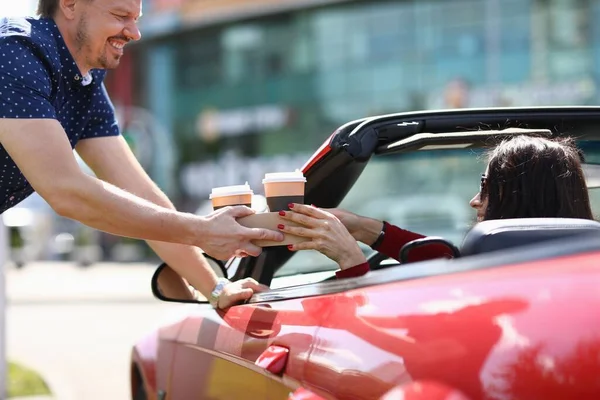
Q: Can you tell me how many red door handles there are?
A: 1